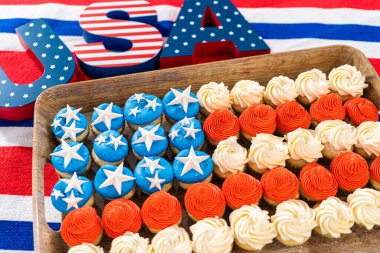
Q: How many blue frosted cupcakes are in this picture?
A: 12